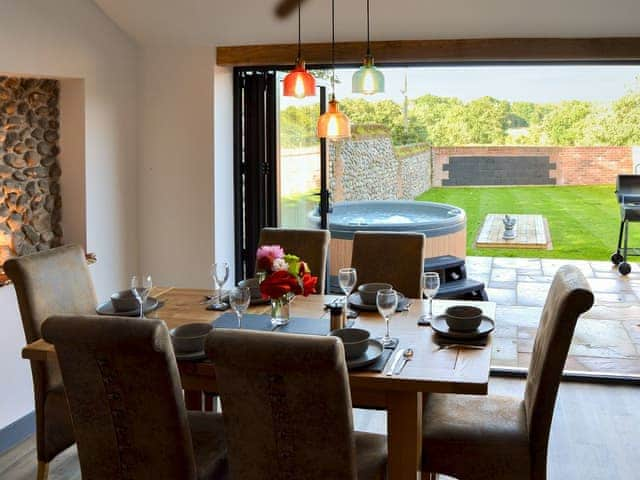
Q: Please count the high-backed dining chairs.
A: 6